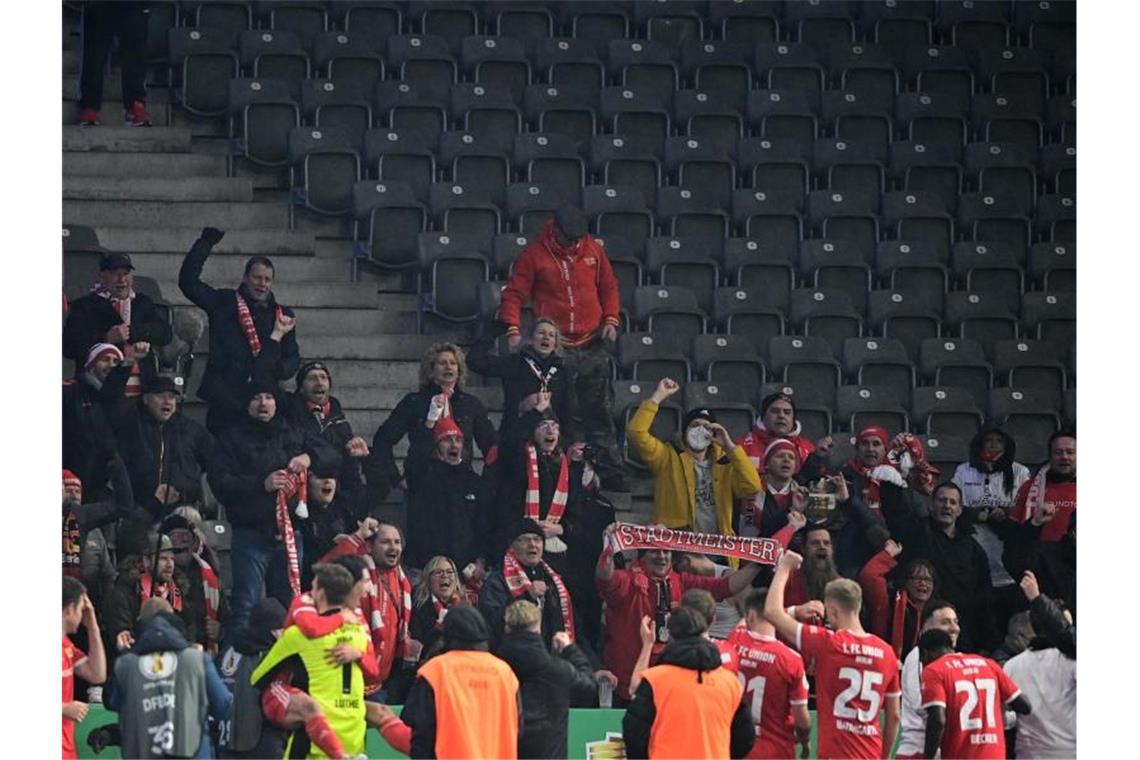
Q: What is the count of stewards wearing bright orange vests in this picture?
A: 2